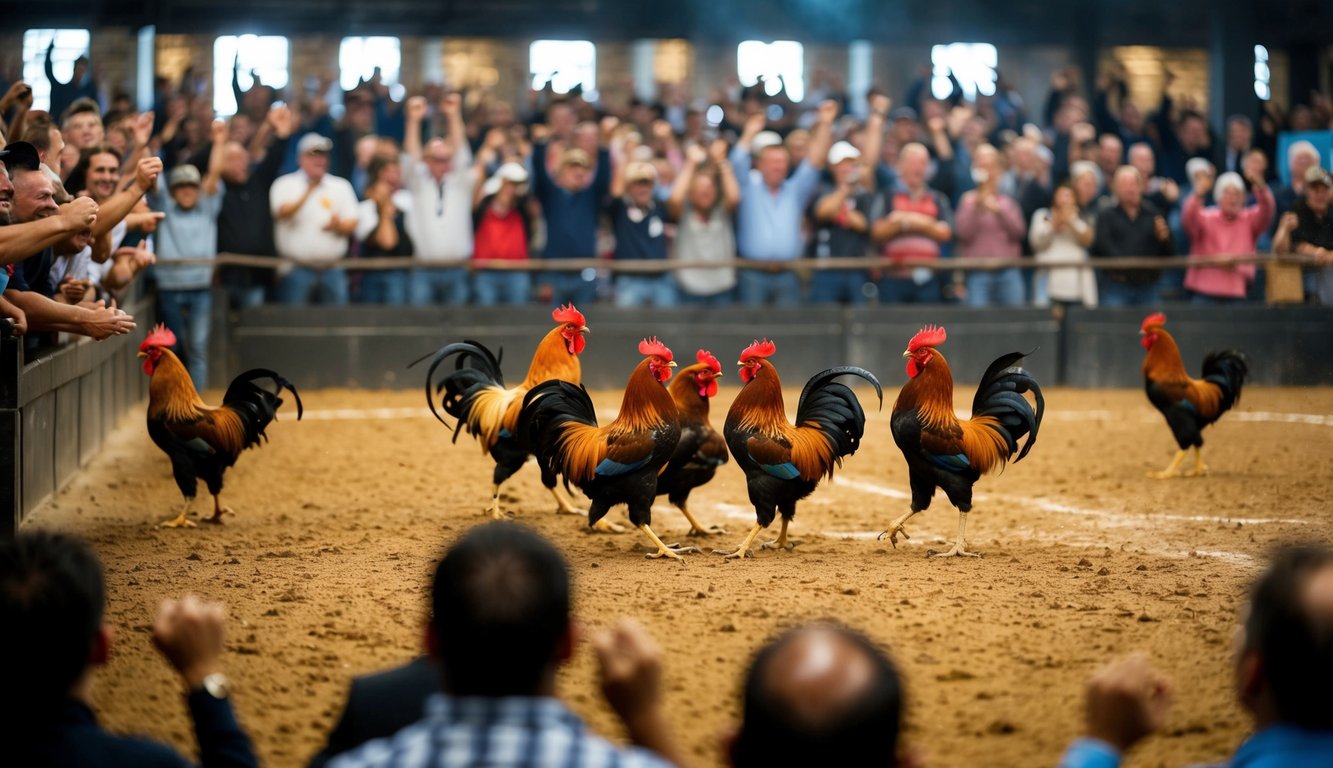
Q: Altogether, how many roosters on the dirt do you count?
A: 7